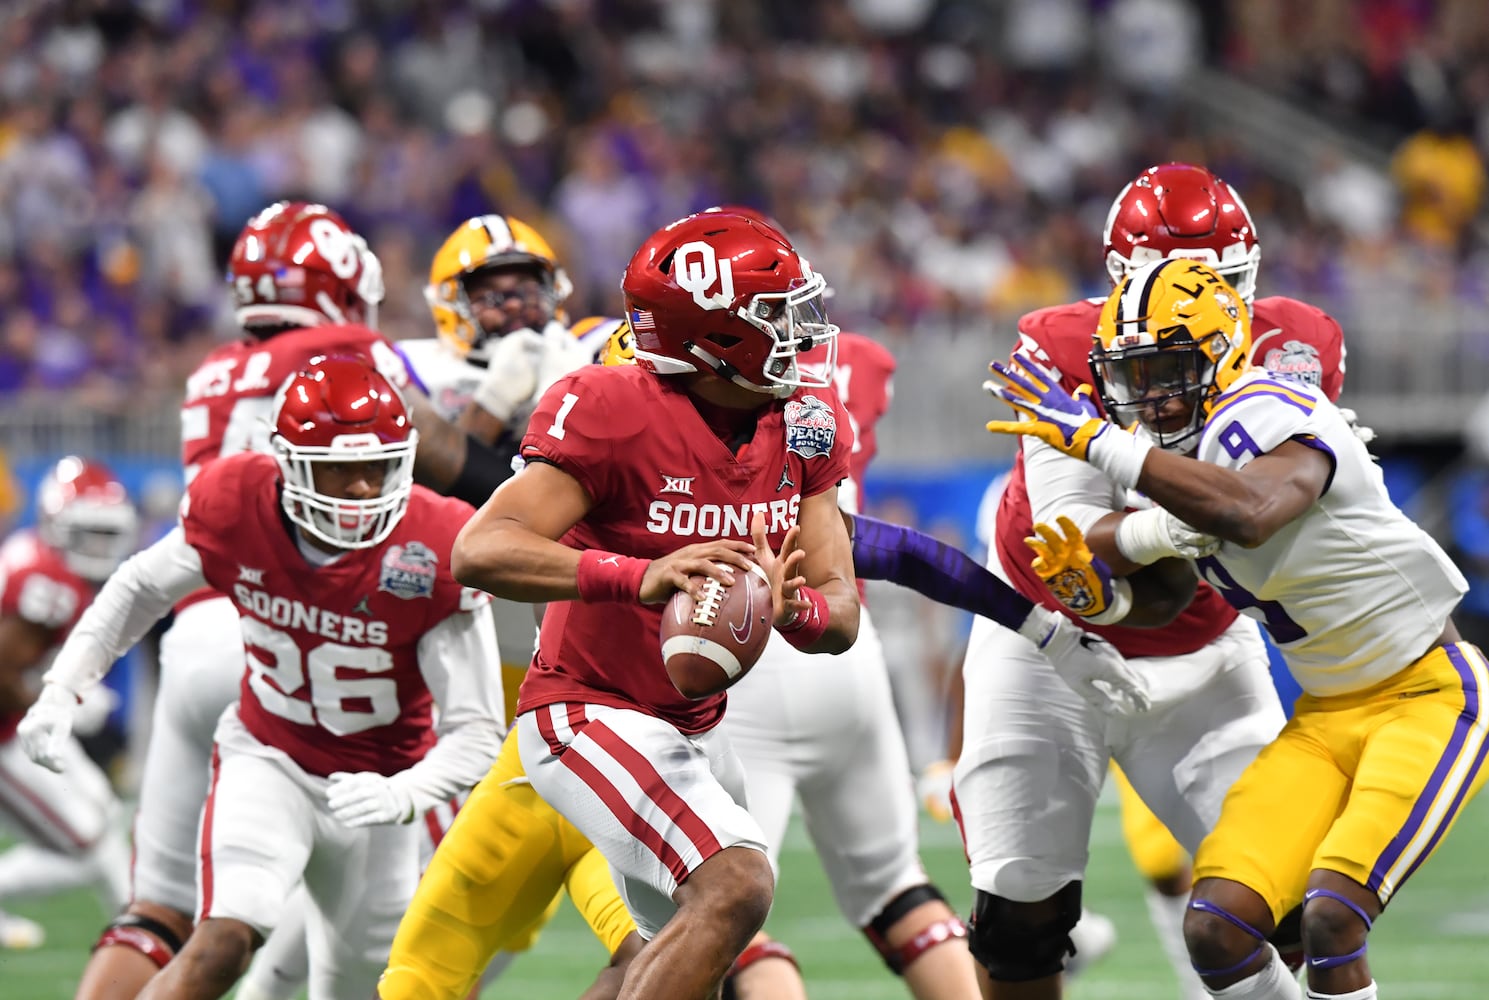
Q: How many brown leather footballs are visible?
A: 1